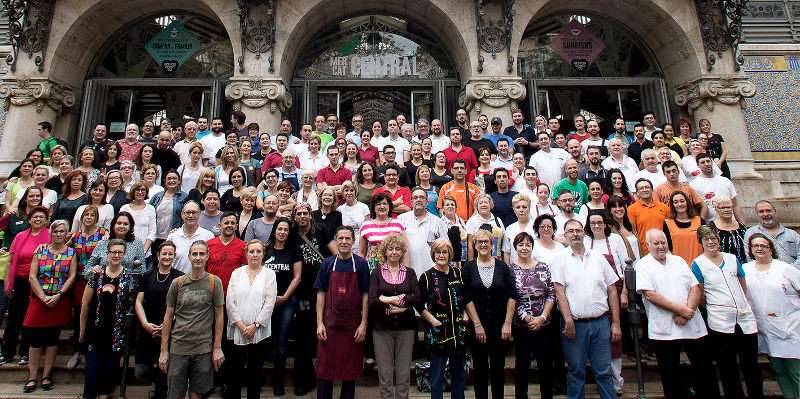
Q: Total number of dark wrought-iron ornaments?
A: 4